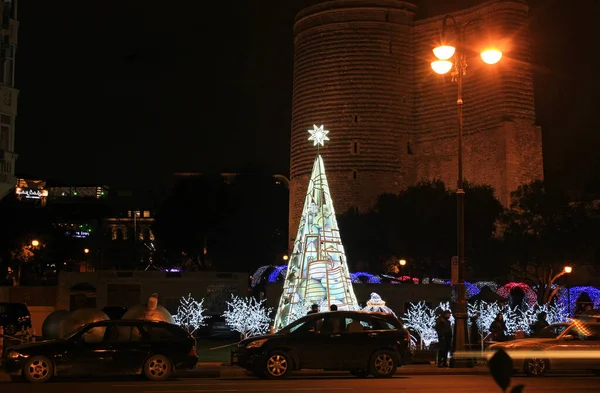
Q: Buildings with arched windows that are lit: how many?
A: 1